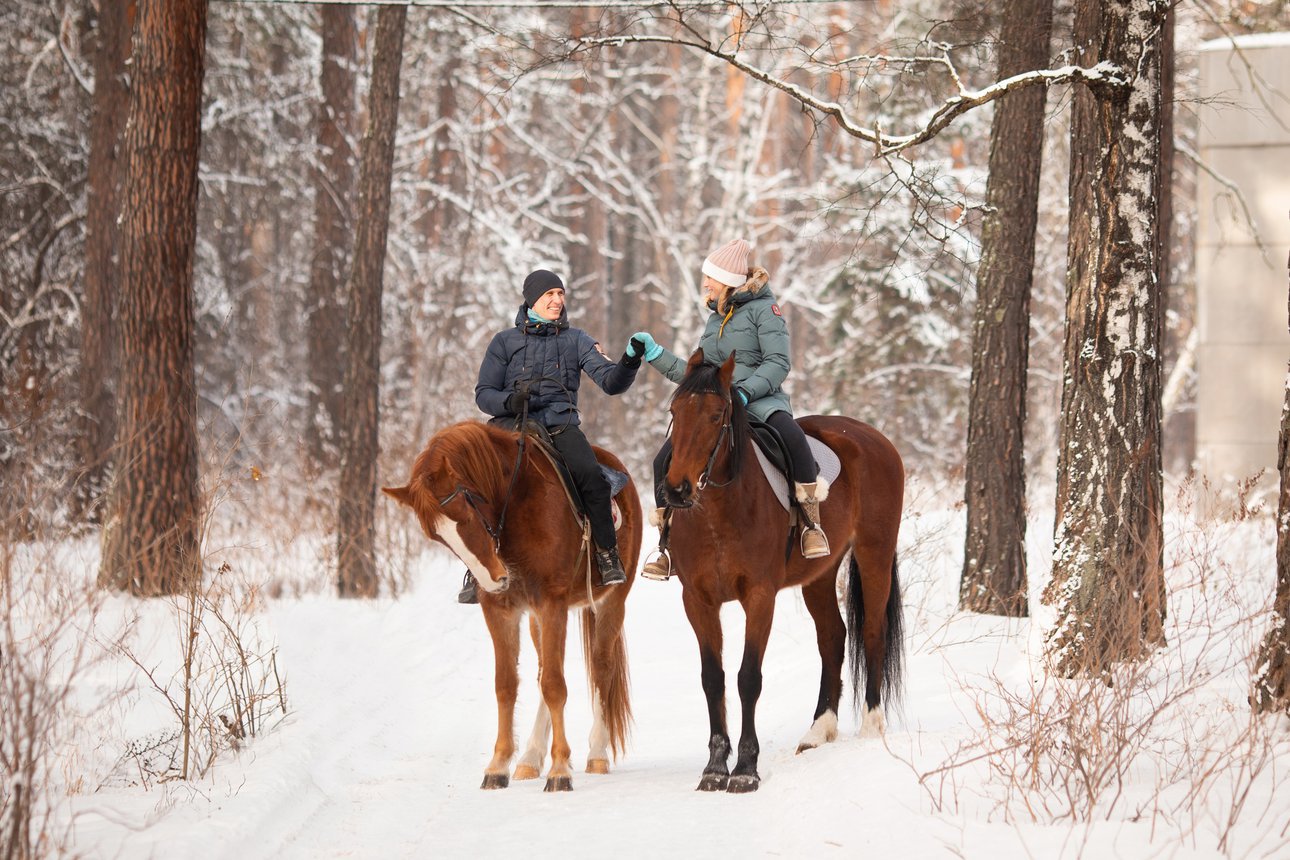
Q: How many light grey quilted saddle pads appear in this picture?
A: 1